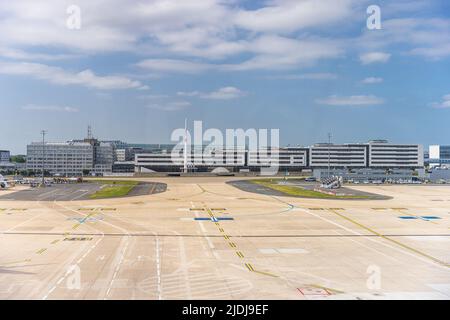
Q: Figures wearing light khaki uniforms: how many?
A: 0